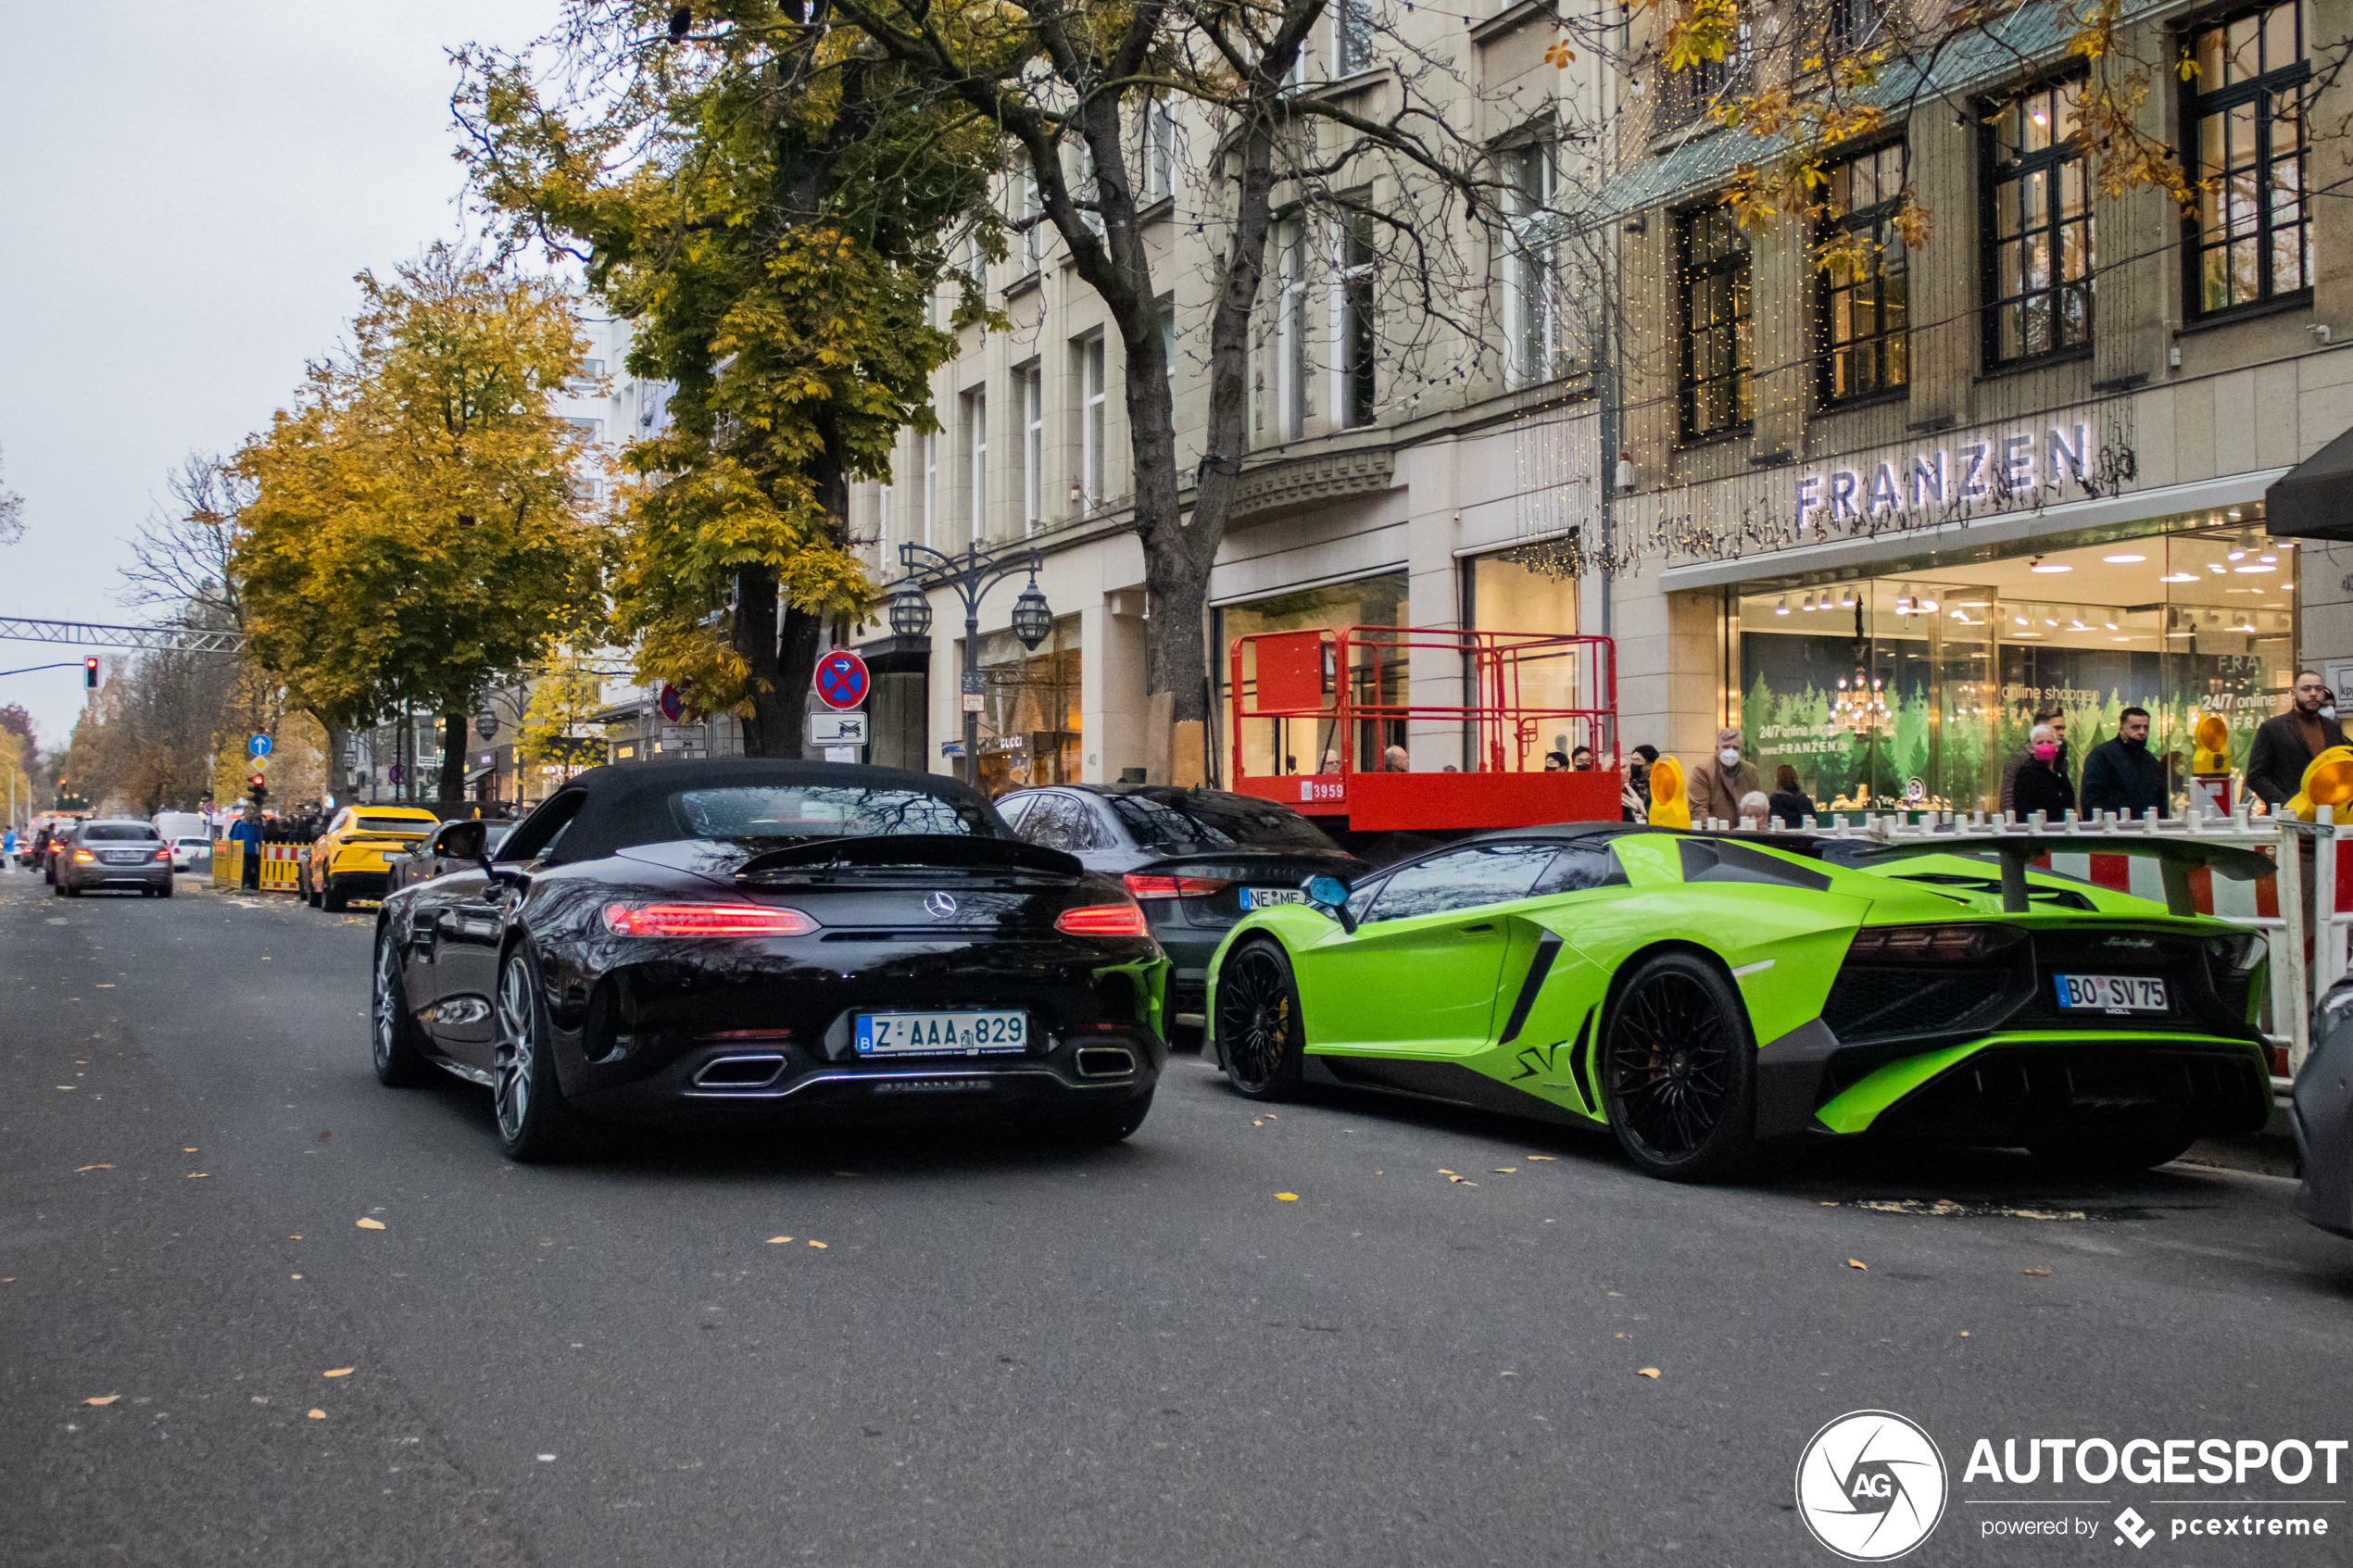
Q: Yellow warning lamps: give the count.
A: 3